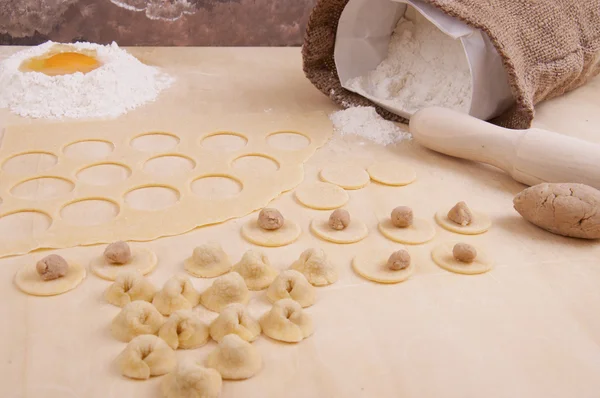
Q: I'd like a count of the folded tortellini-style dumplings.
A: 14